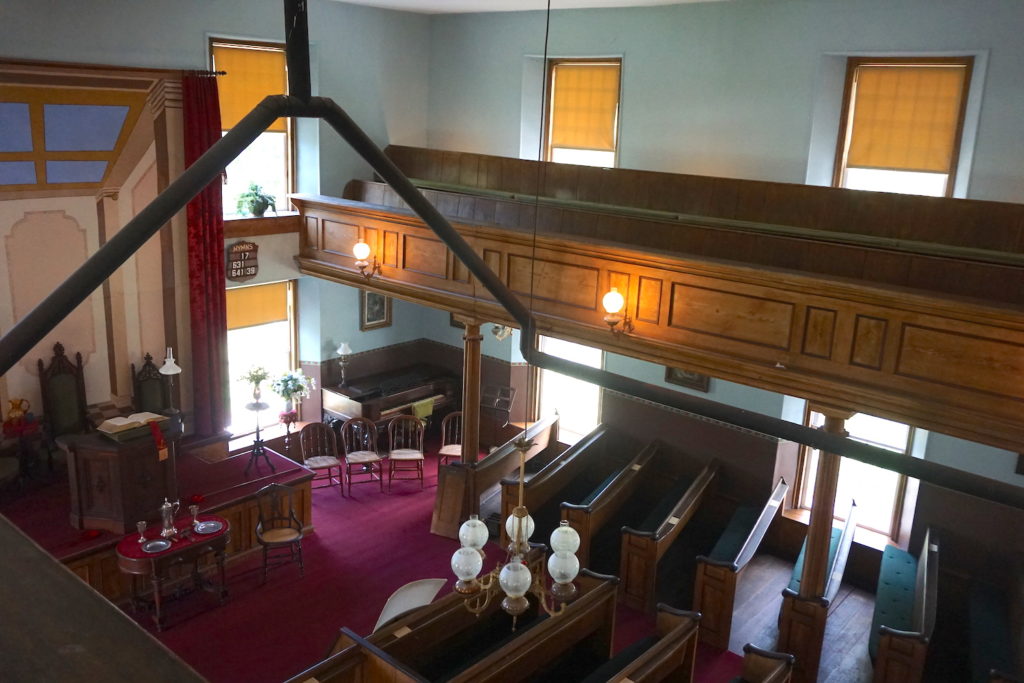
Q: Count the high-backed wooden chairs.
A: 2